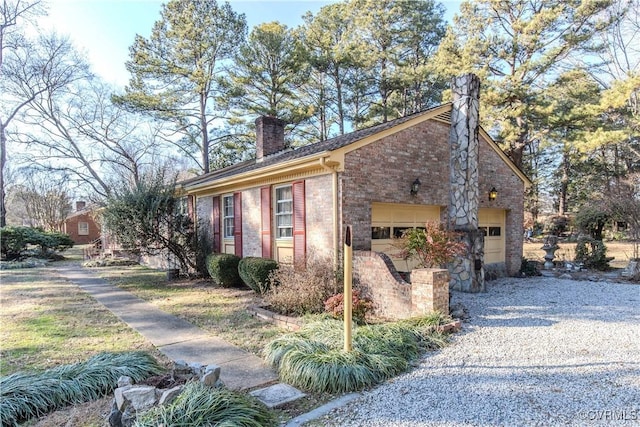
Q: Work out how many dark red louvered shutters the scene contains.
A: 5